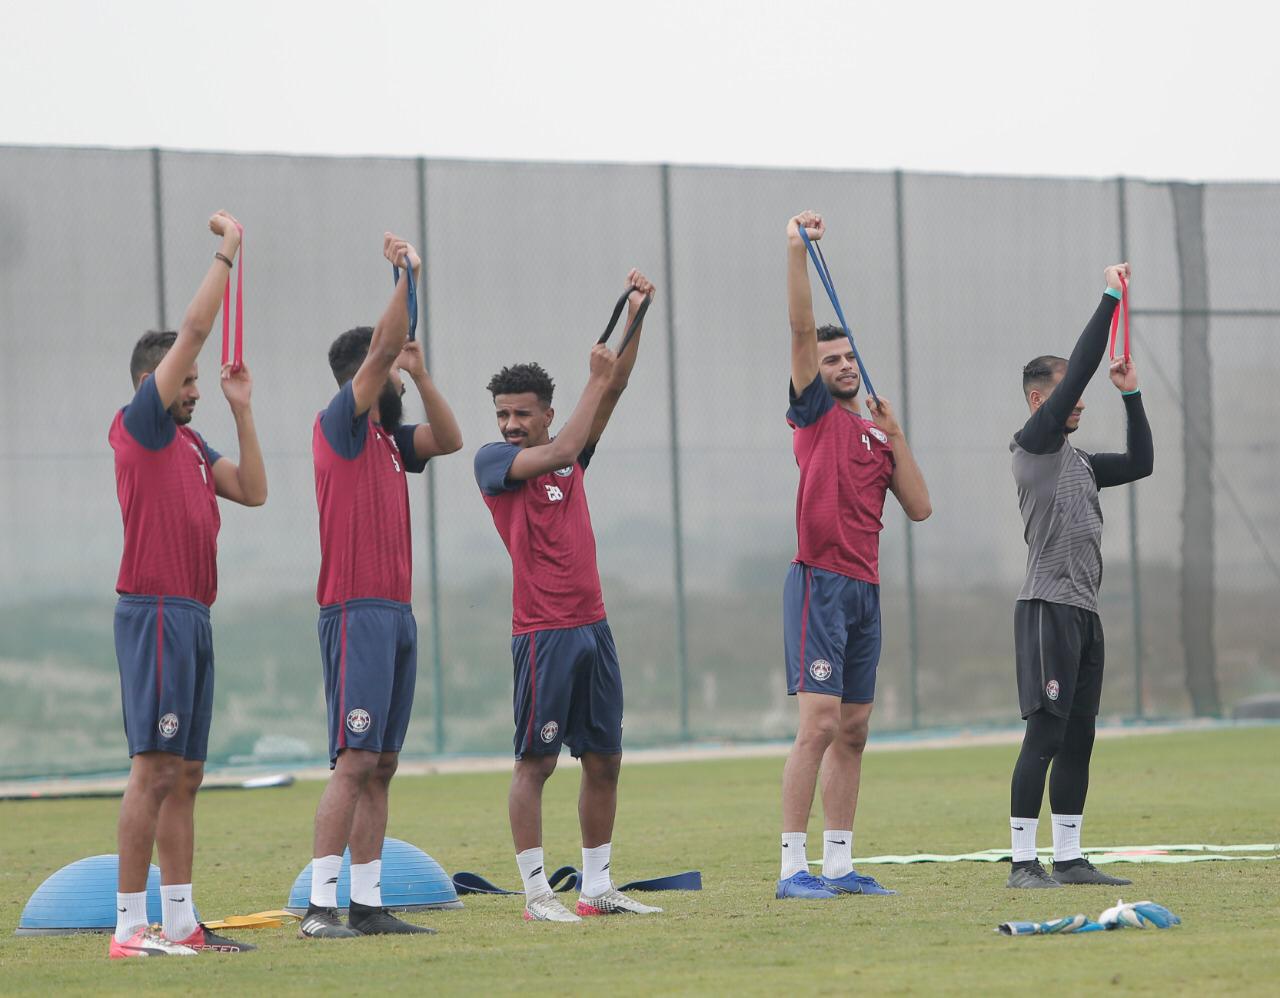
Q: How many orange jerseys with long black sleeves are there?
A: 0